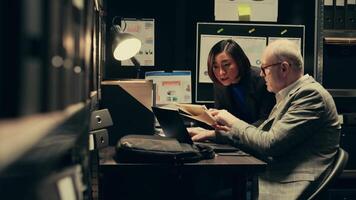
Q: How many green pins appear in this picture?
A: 1